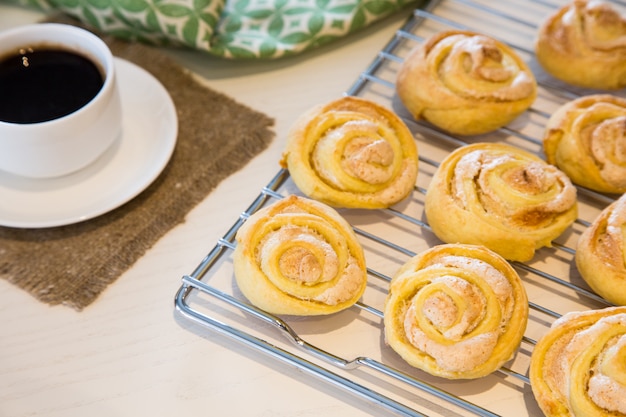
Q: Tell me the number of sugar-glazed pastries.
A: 9